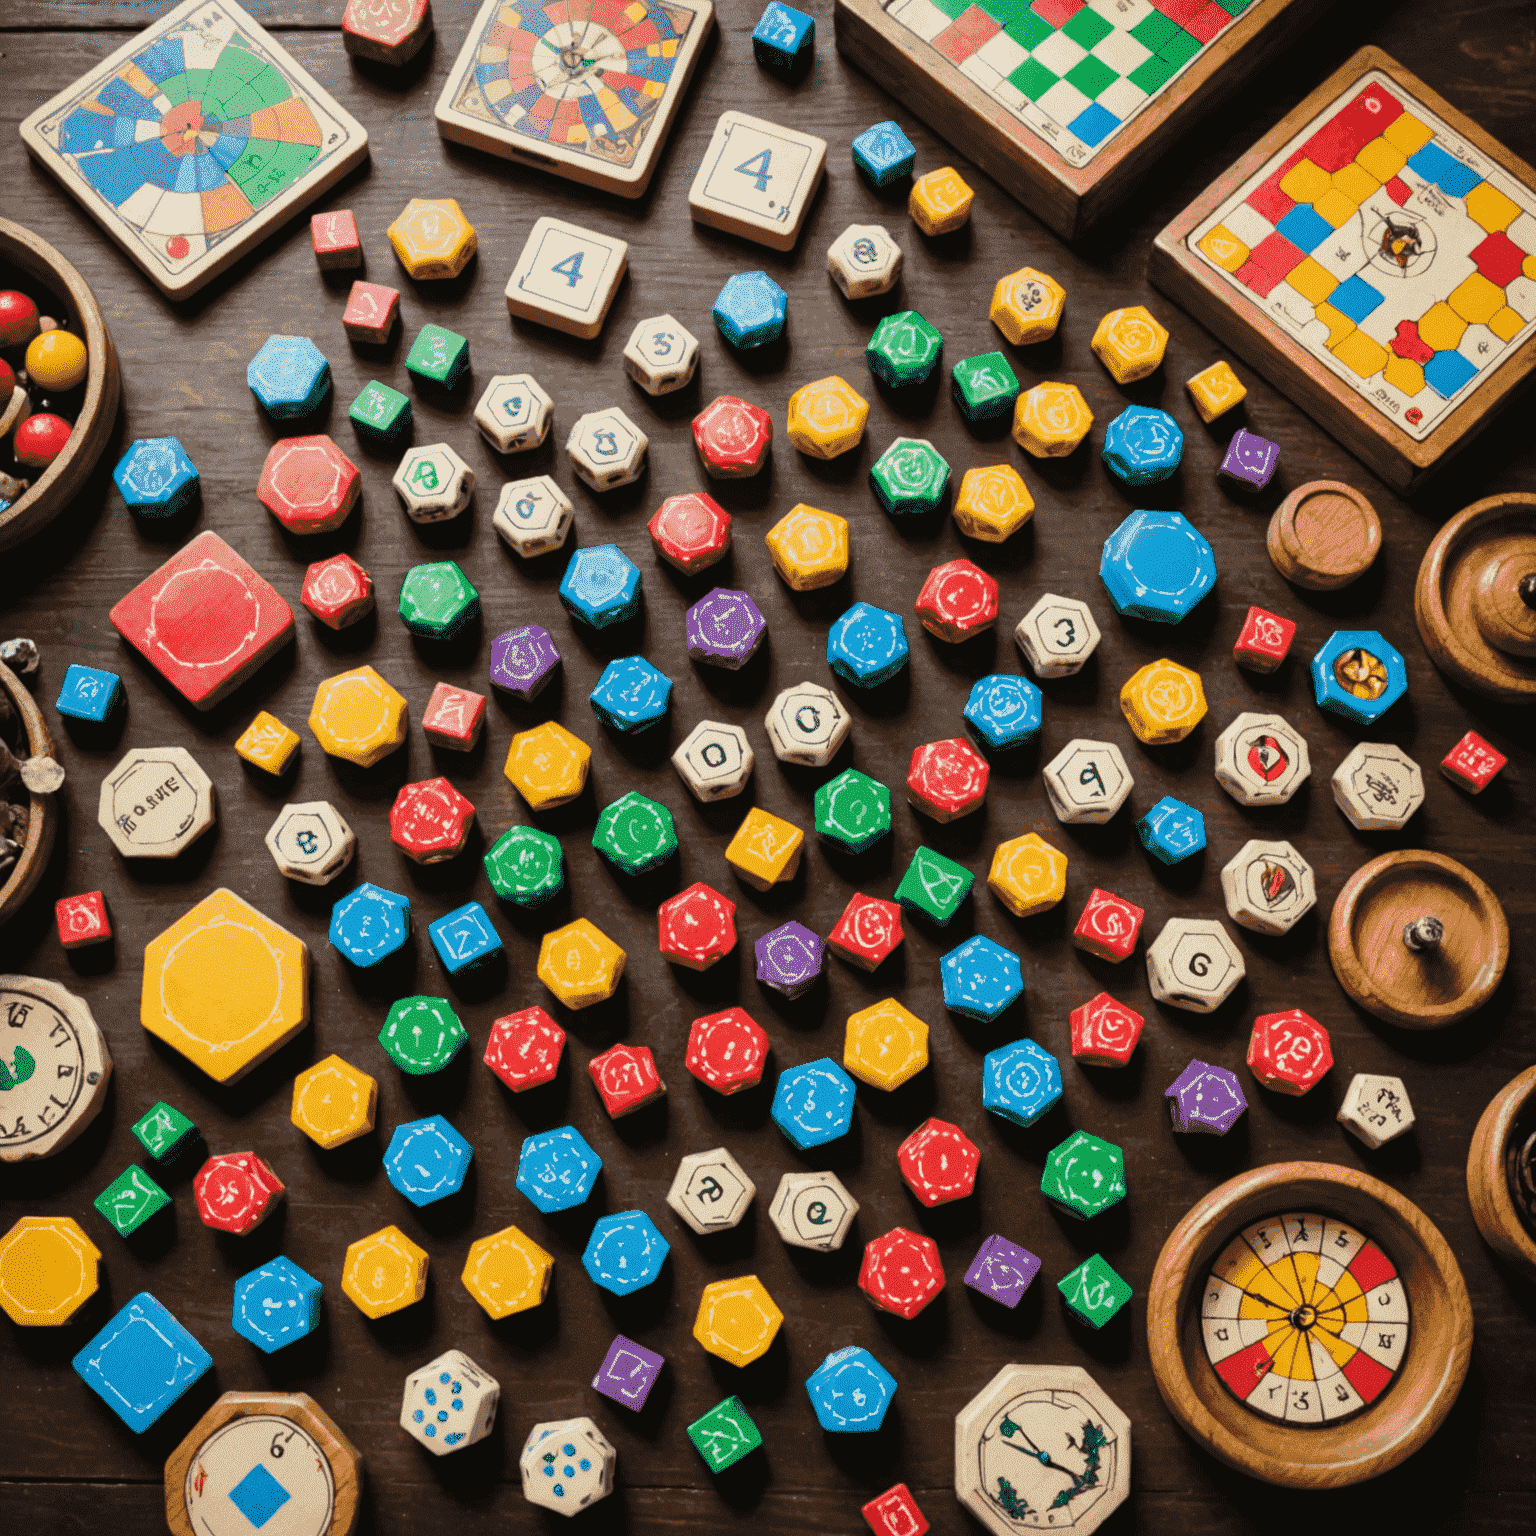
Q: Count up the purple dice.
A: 7